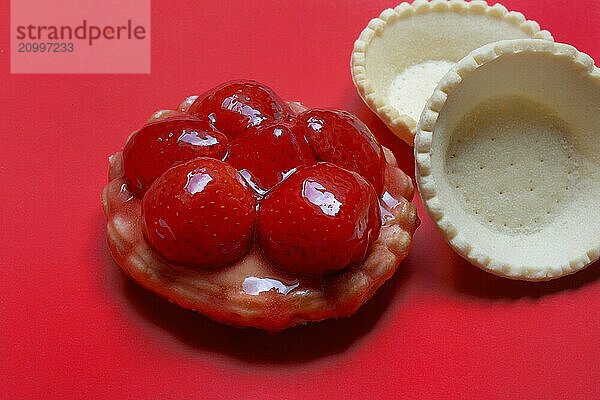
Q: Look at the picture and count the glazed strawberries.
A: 6